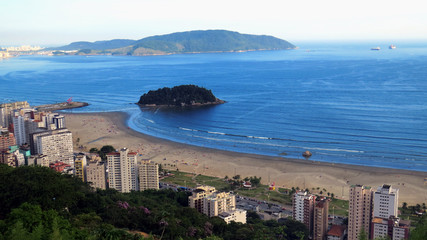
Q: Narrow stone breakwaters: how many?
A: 1